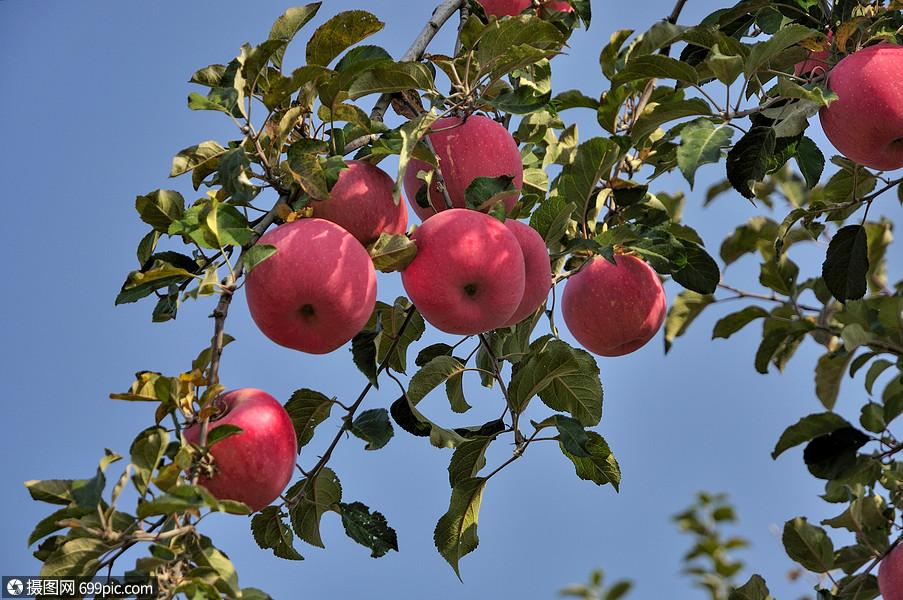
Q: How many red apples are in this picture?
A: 12